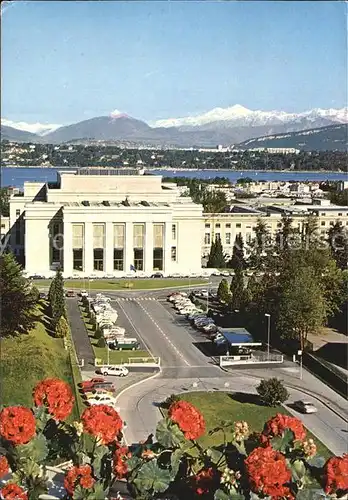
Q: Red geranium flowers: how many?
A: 12